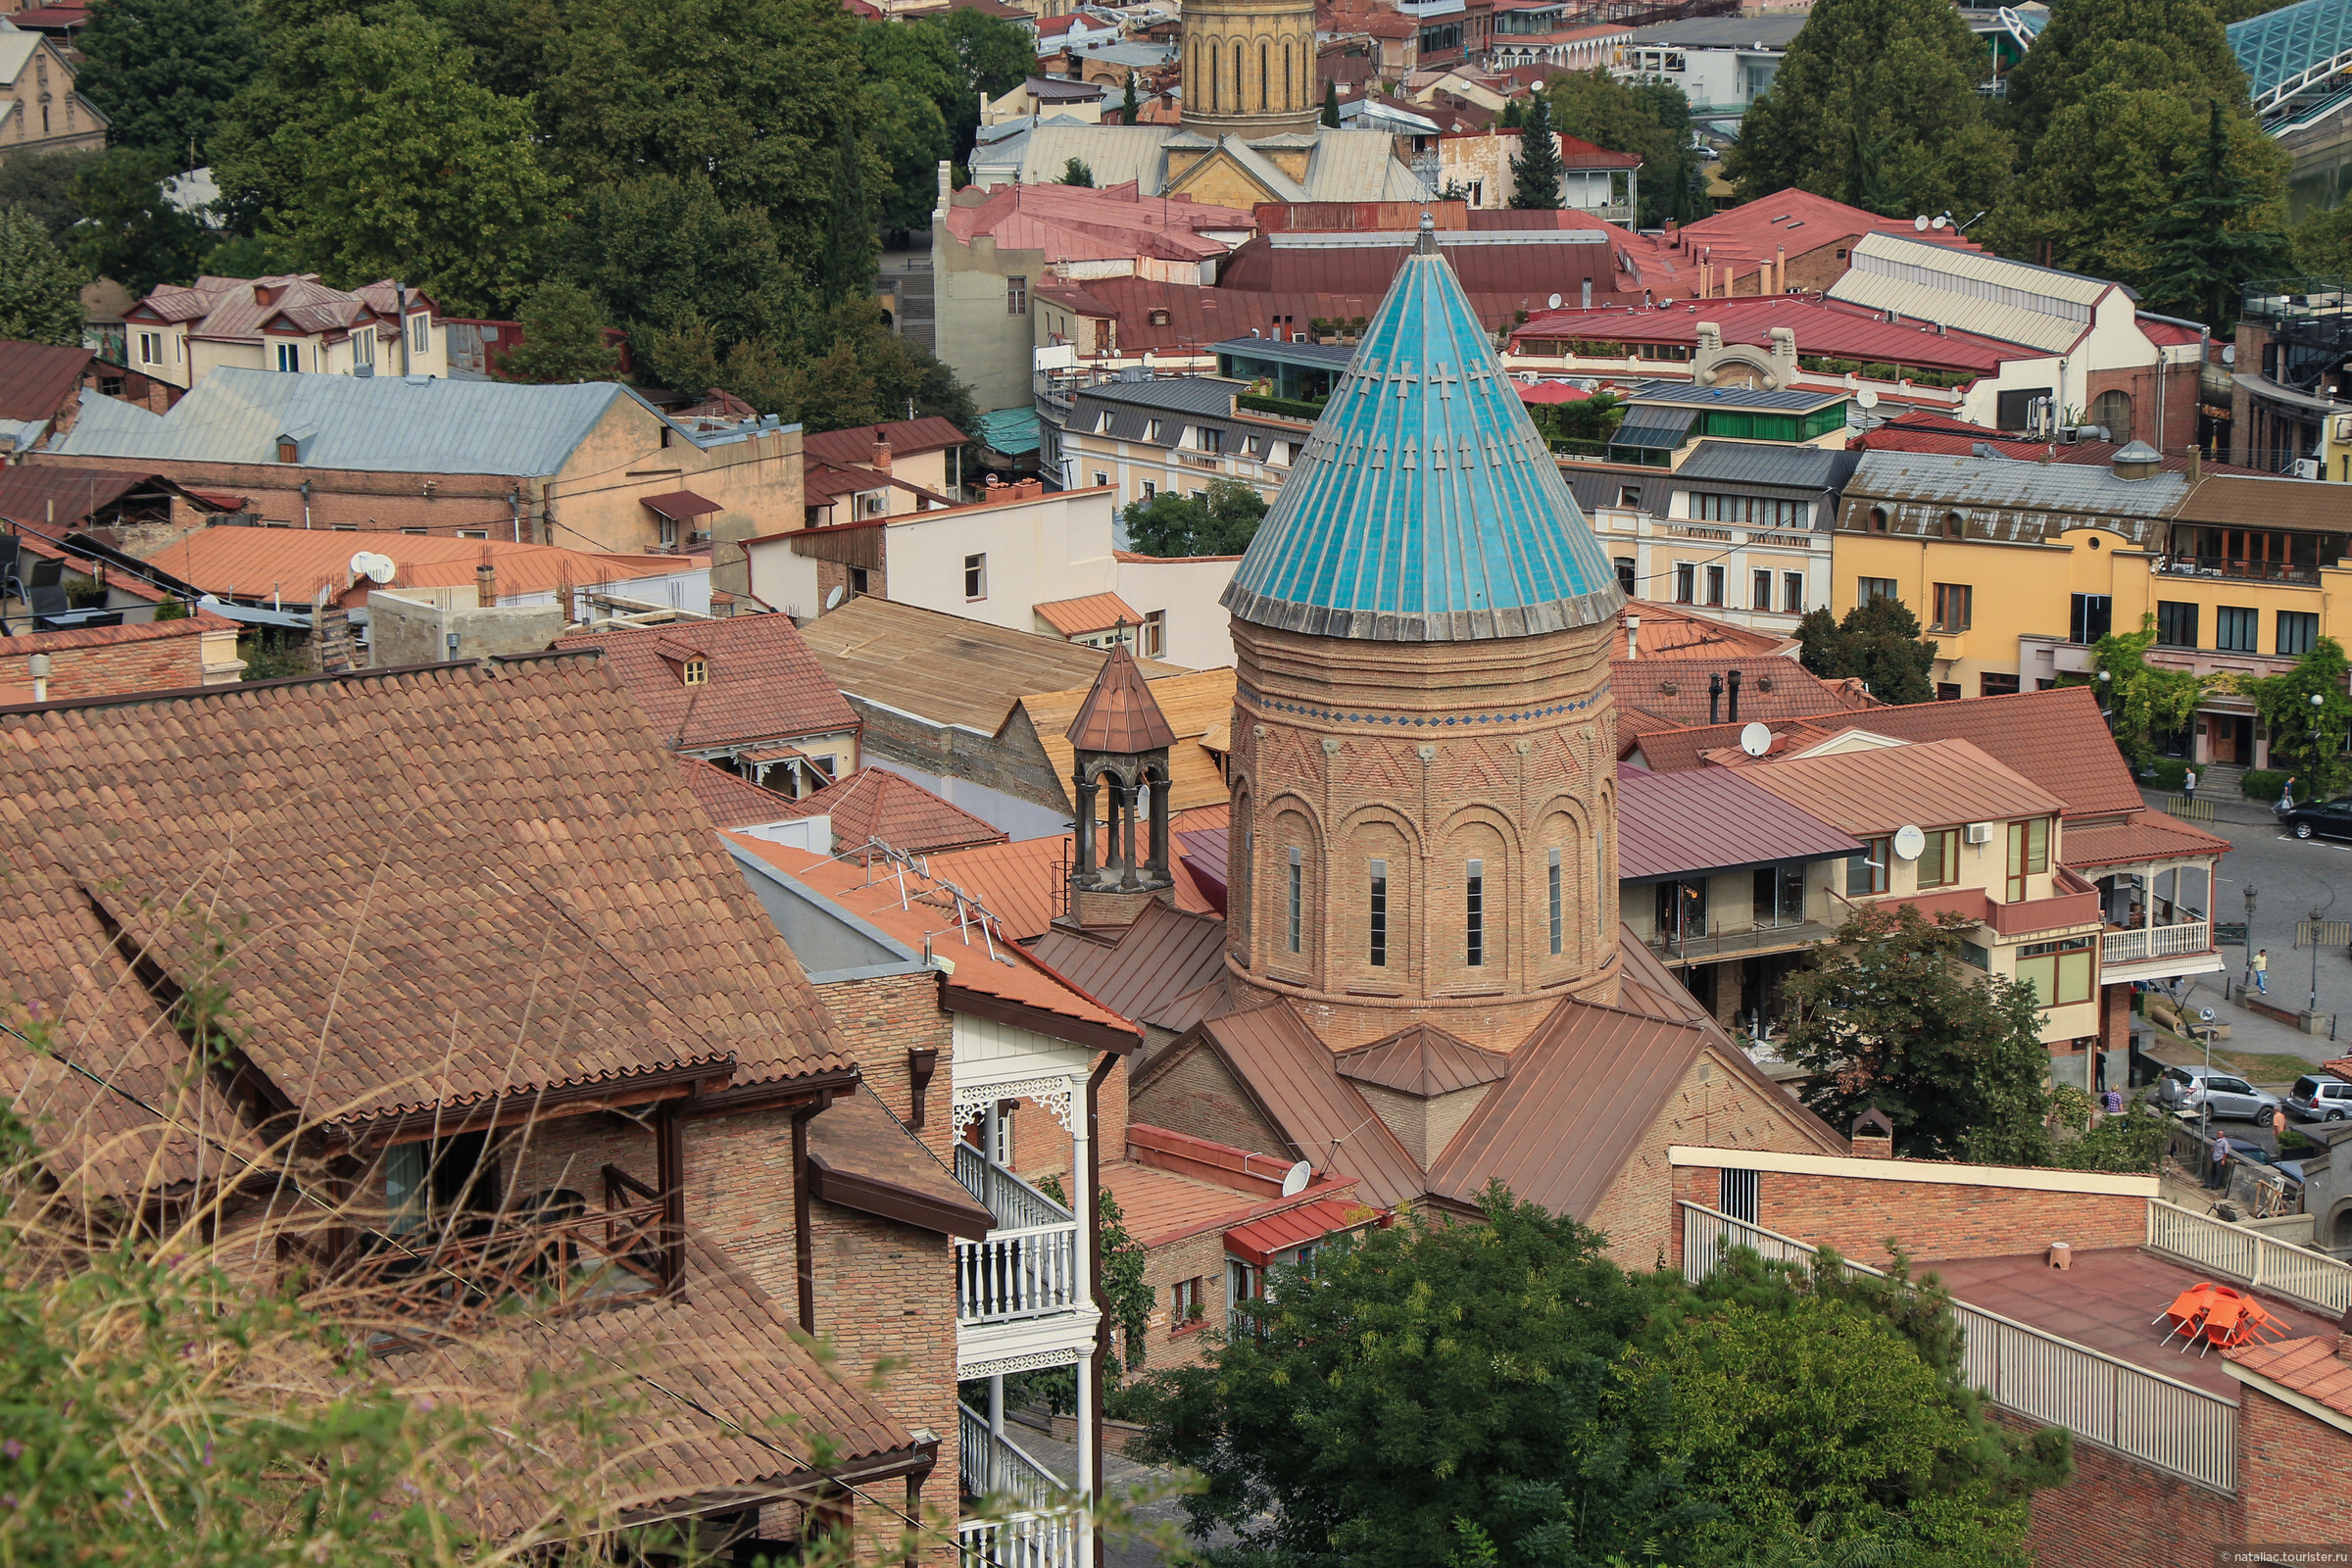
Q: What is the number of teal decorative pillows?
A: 0